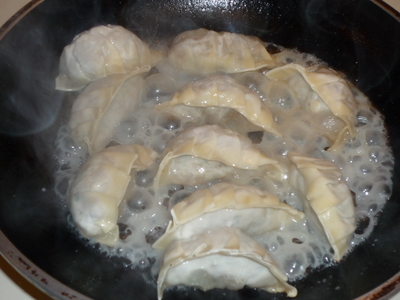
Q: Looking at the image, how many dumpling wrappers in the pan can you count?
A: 10